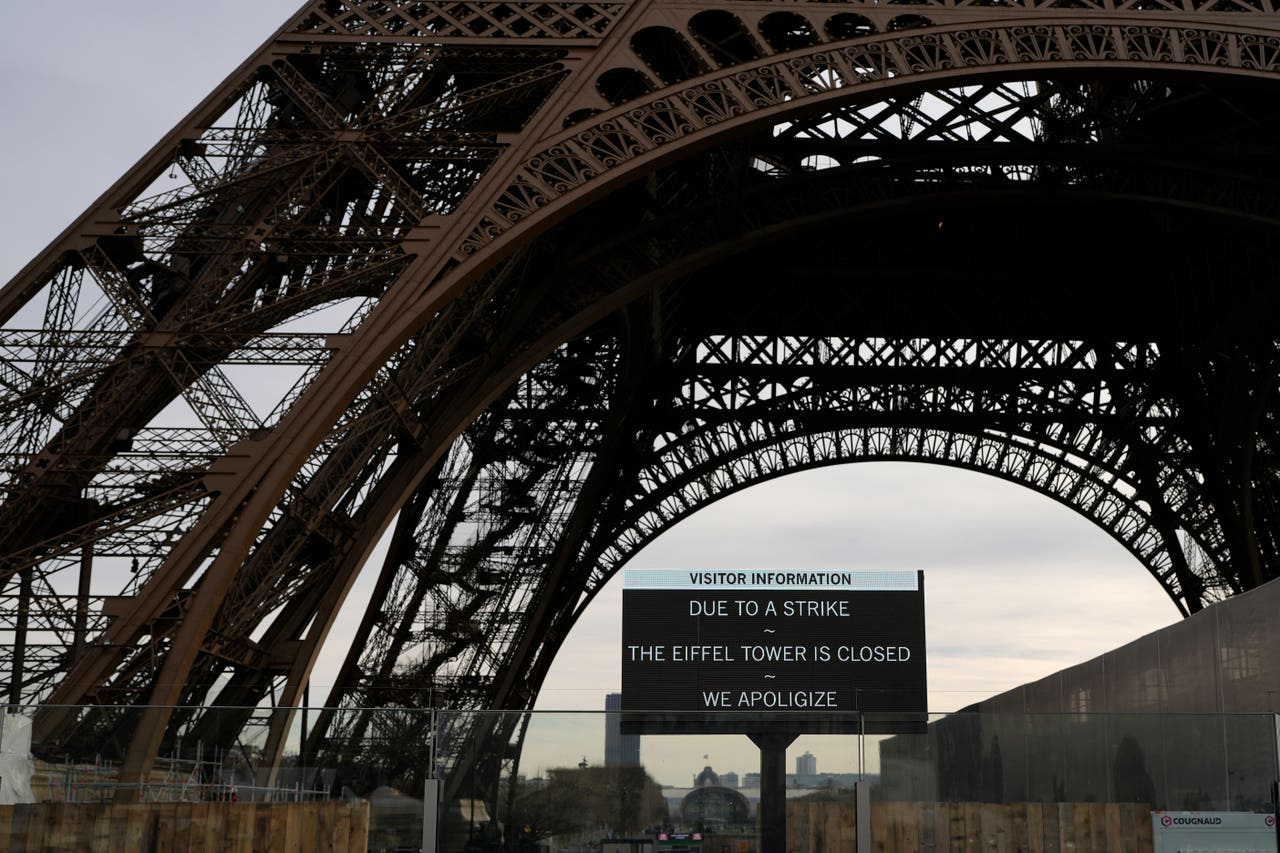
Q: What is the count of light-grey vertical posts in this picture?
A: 2